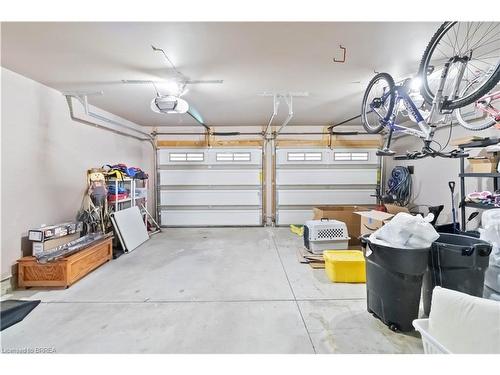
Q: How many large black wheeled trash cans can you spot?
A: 2